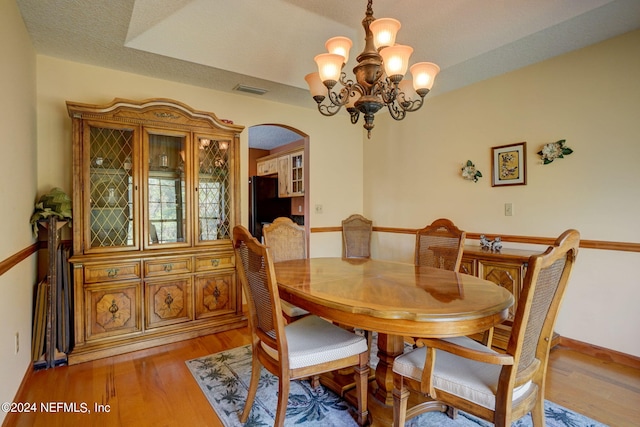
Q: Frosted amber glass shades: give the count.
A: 8